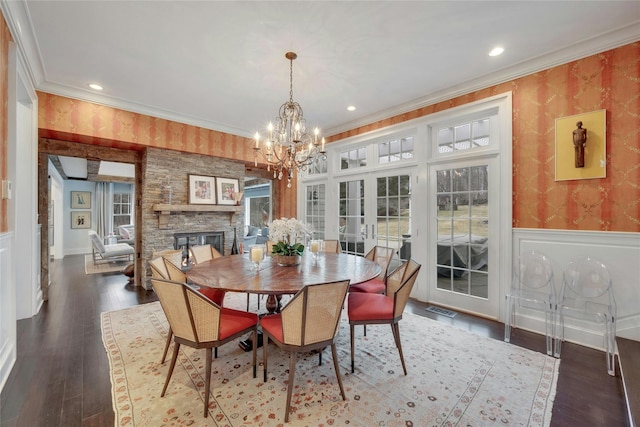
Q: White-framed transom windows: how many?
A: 4